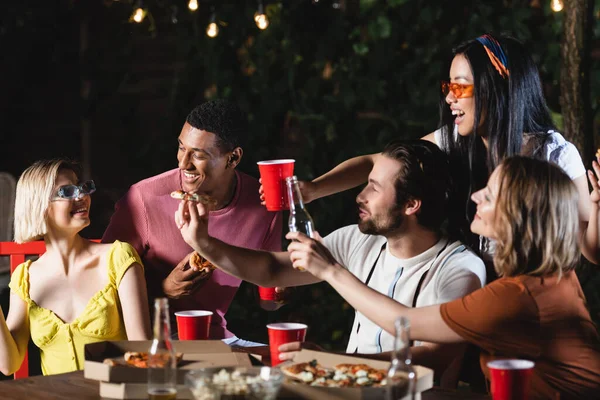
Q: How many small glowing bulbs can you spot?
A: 5